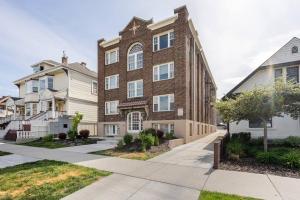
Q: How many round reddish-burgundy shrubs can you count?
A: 3